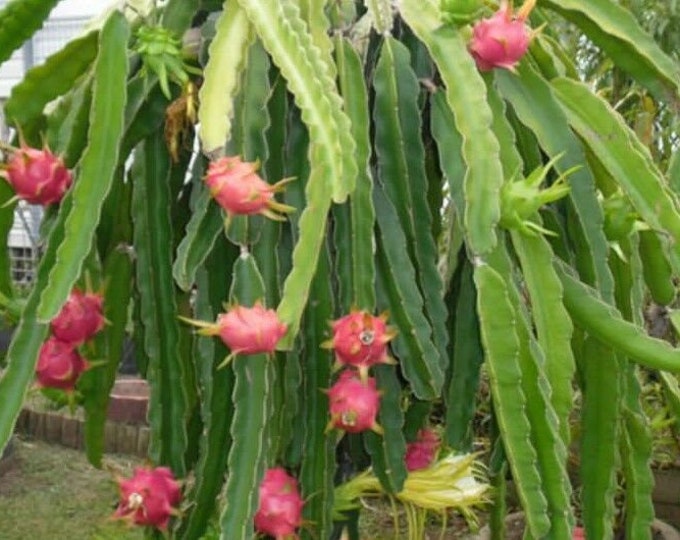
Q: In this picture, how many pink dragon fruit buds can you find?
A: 11